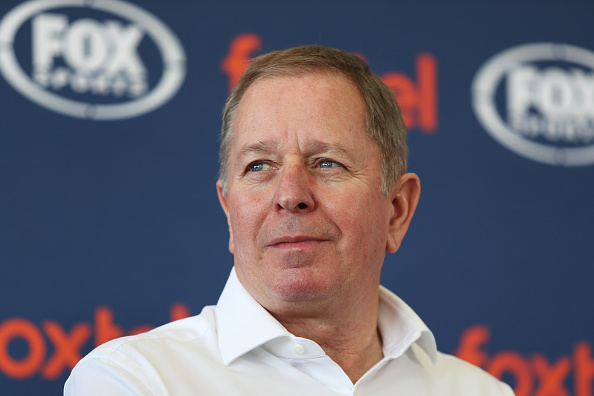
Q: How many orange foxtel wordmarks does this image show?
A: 3